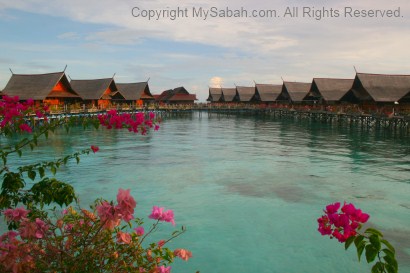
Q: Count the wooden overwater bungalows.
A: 11